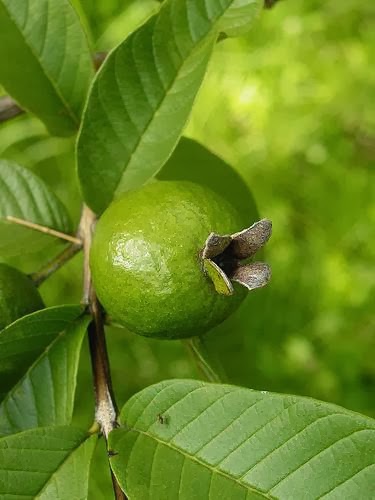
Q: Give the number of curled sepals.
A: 4